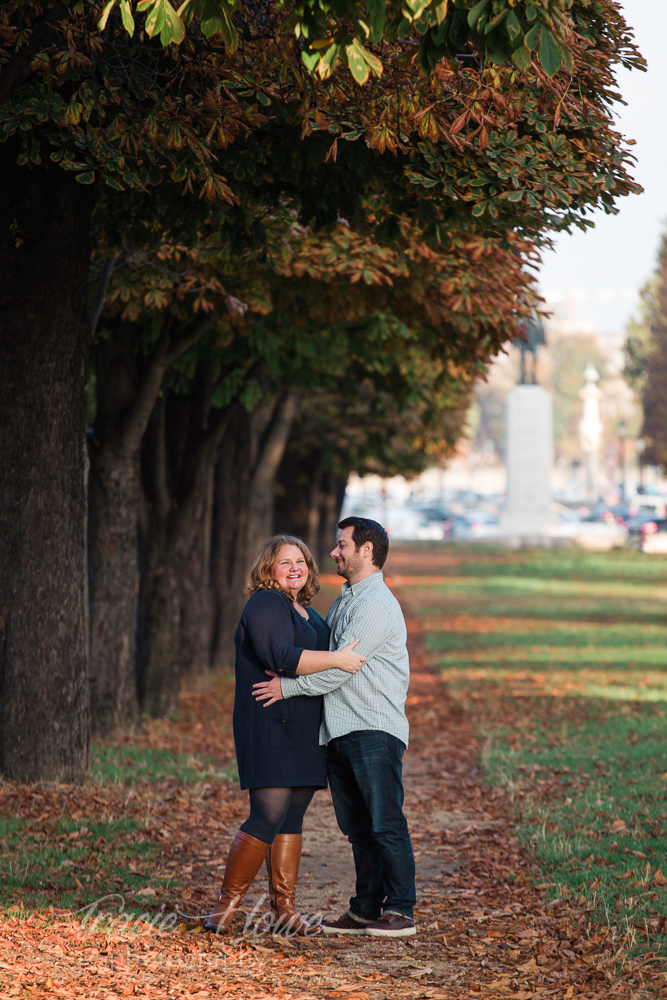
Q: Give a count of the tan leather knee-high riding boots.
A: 2